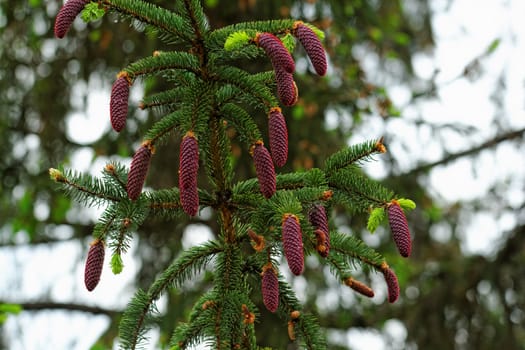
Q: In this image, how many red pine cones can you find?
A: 15